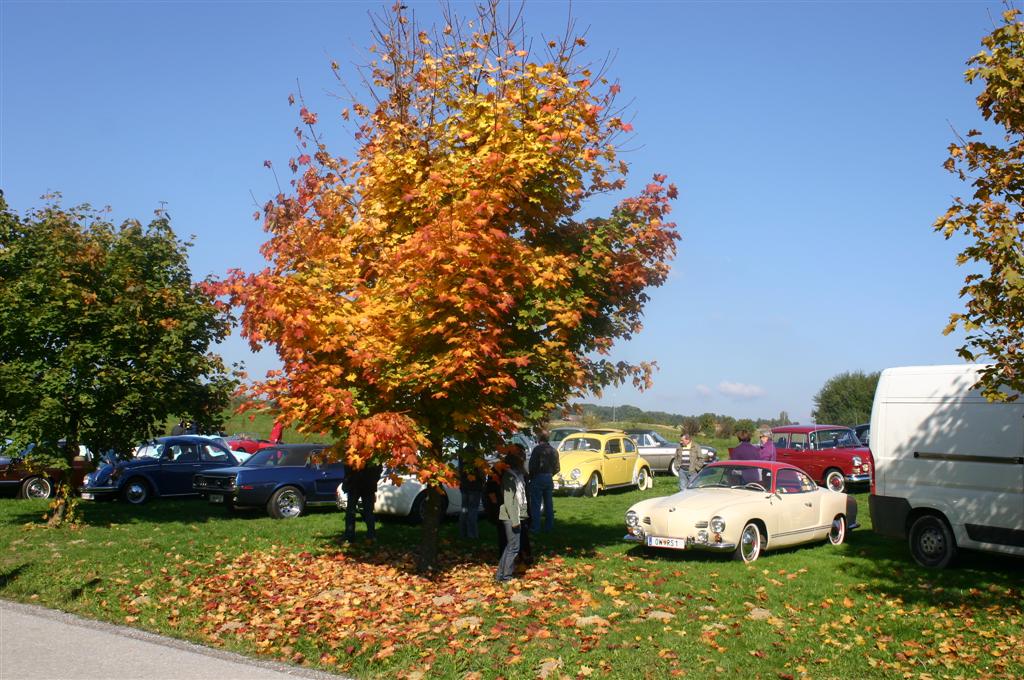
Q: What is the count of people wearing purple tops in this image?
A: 2